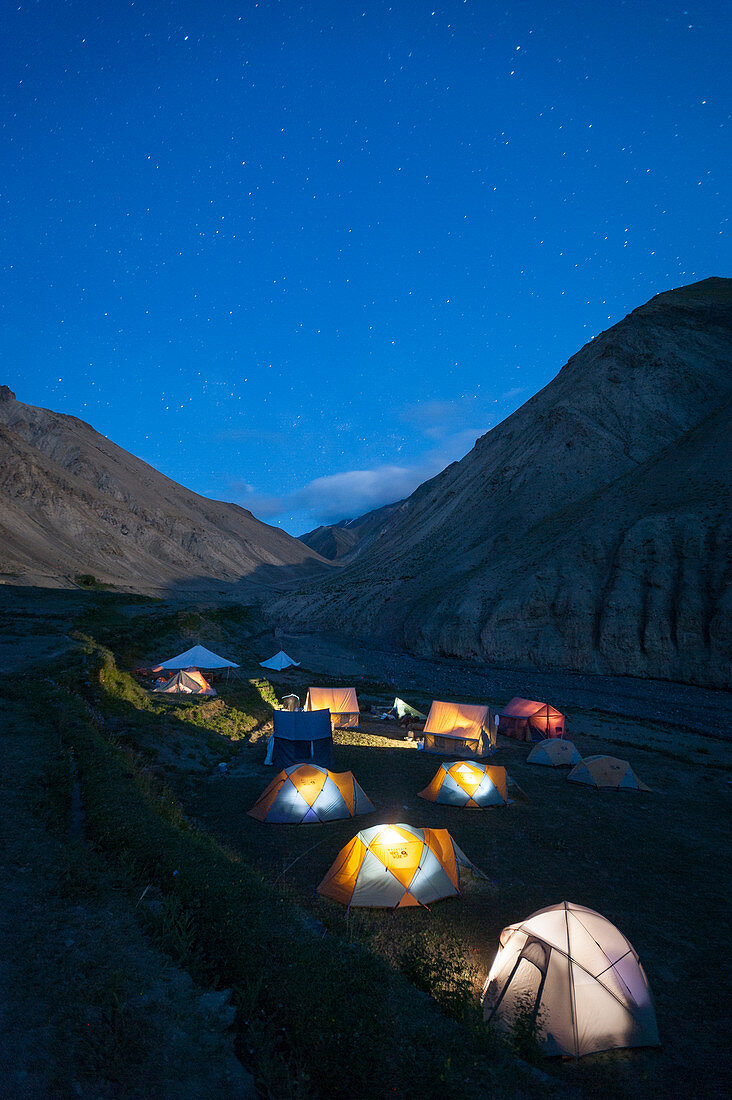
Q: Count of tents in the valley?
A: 14